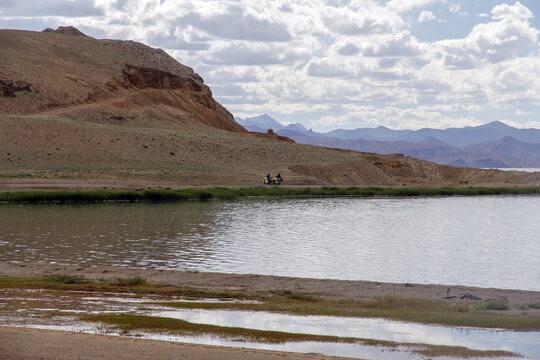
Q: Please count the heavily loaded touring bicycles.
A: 2